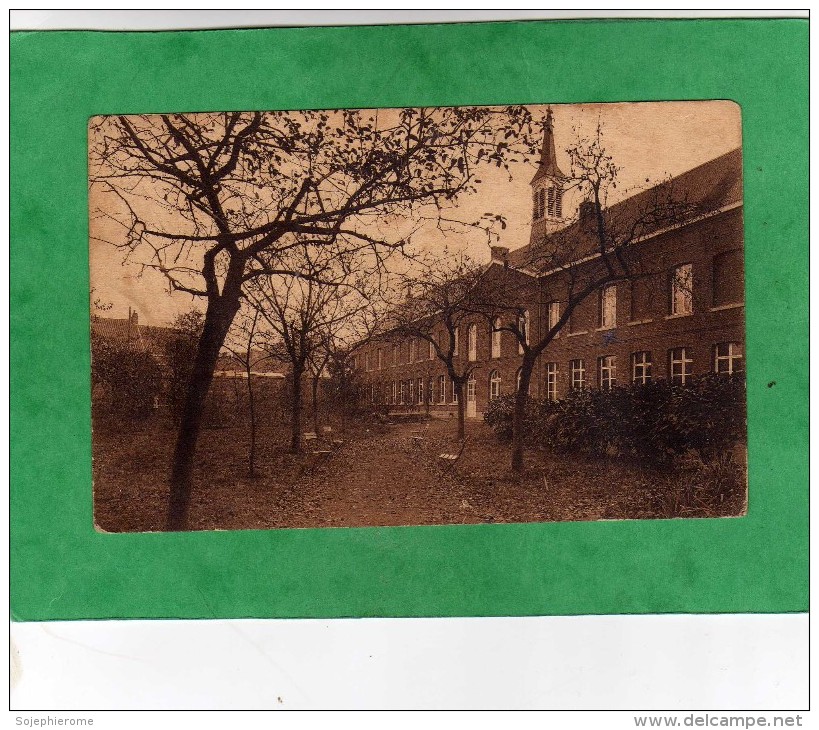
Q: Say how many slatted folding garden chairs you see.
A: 4